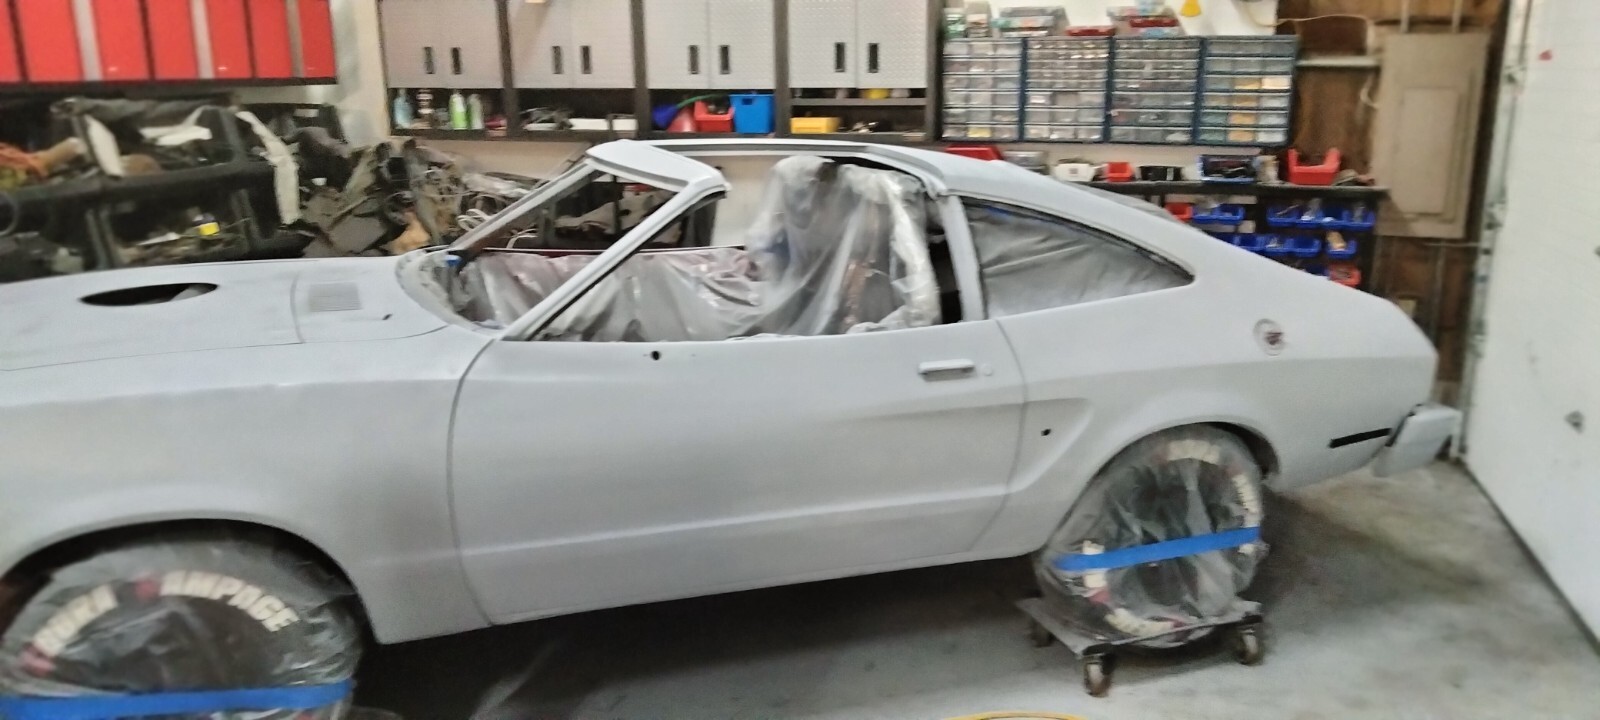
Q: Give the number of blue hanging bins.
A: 12